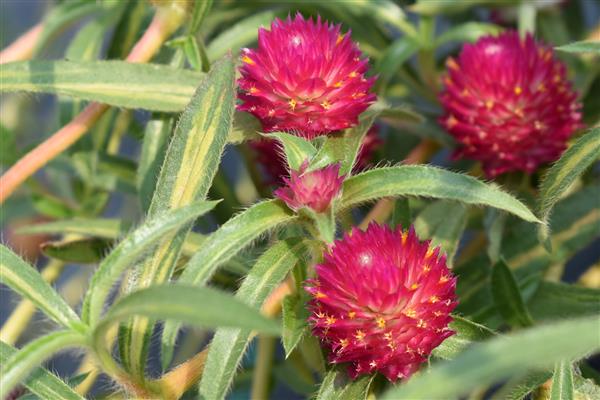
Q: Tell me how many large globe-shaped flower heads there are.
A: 3